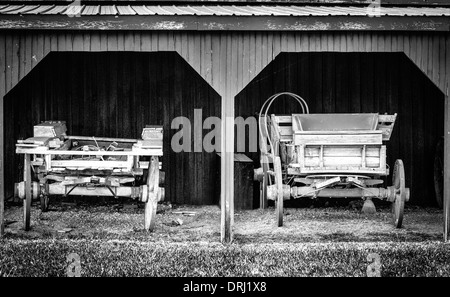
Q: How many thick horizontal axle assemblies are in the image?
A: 2